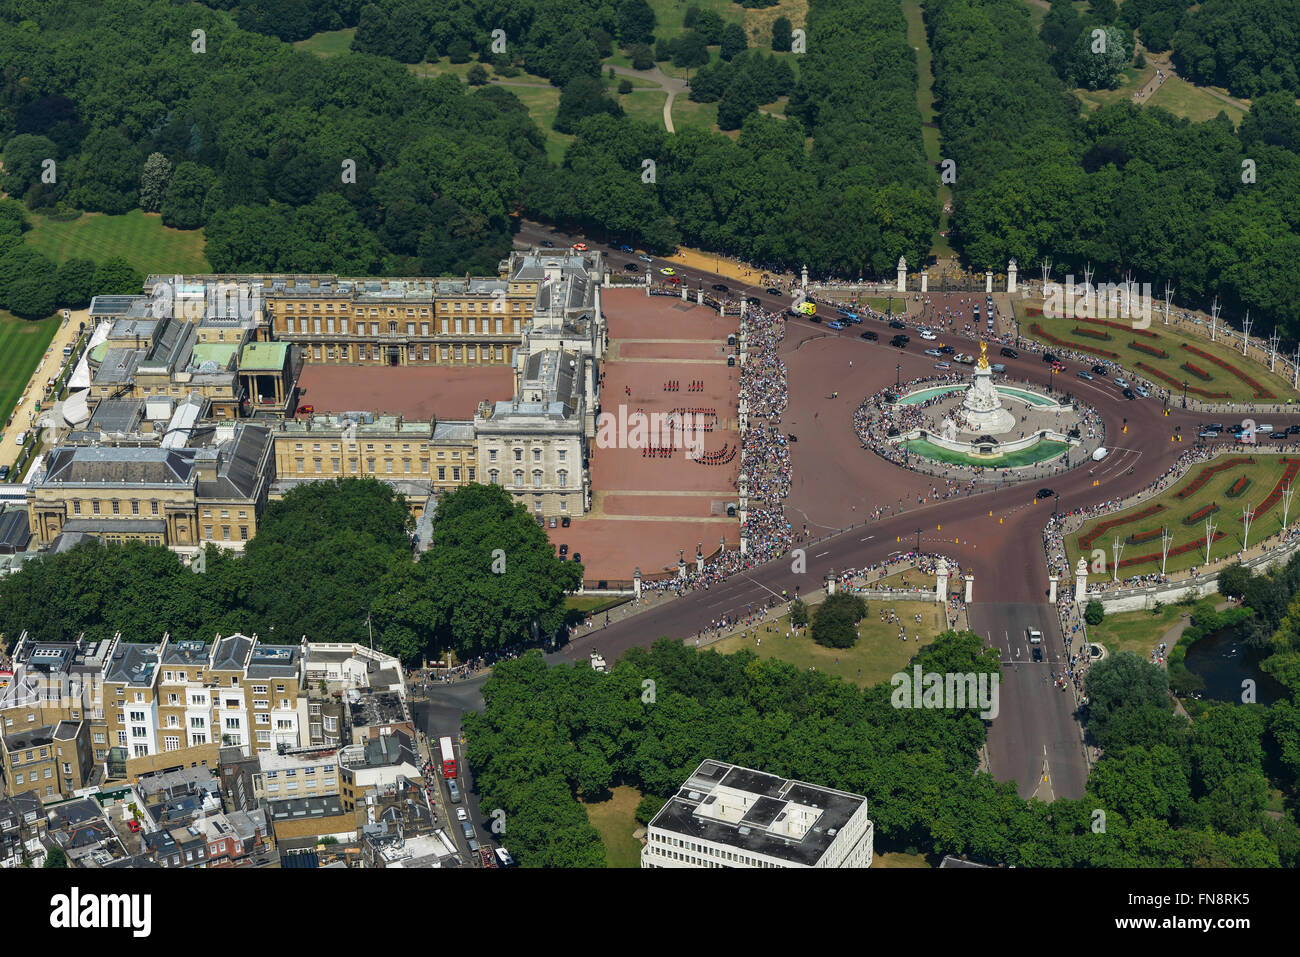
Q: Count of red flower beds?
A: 14